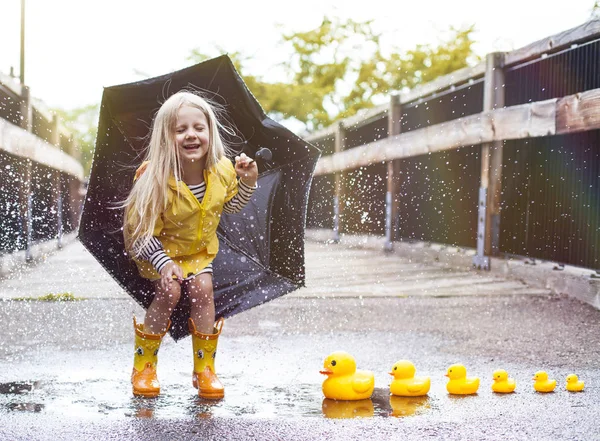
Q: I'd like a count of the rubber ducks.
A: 6